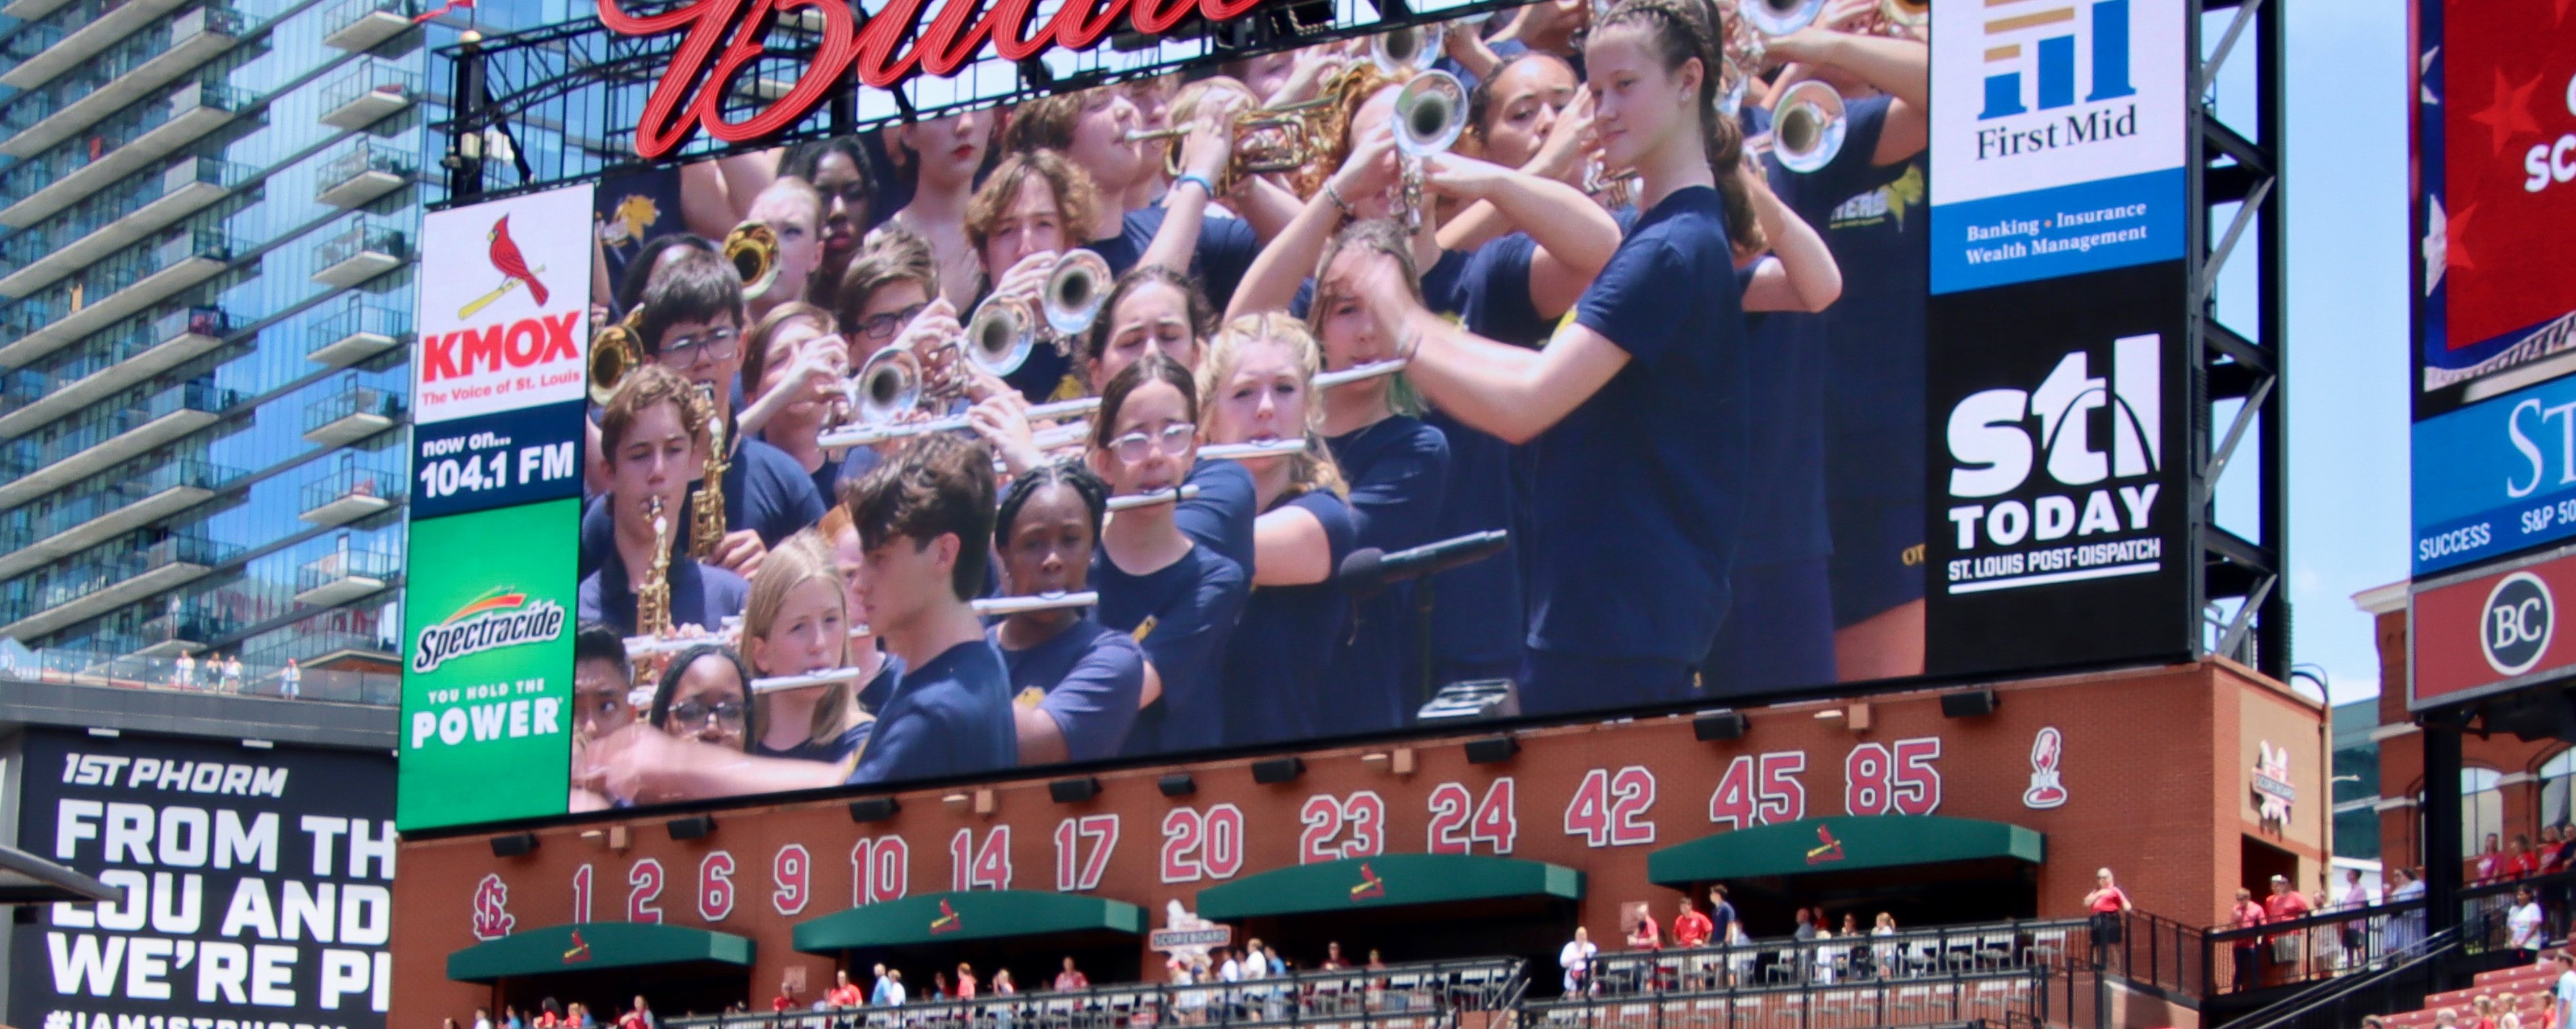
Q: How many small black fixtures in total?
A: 9